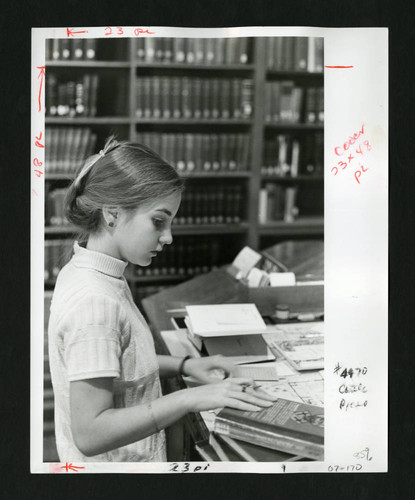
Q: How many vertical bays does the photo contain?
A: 3